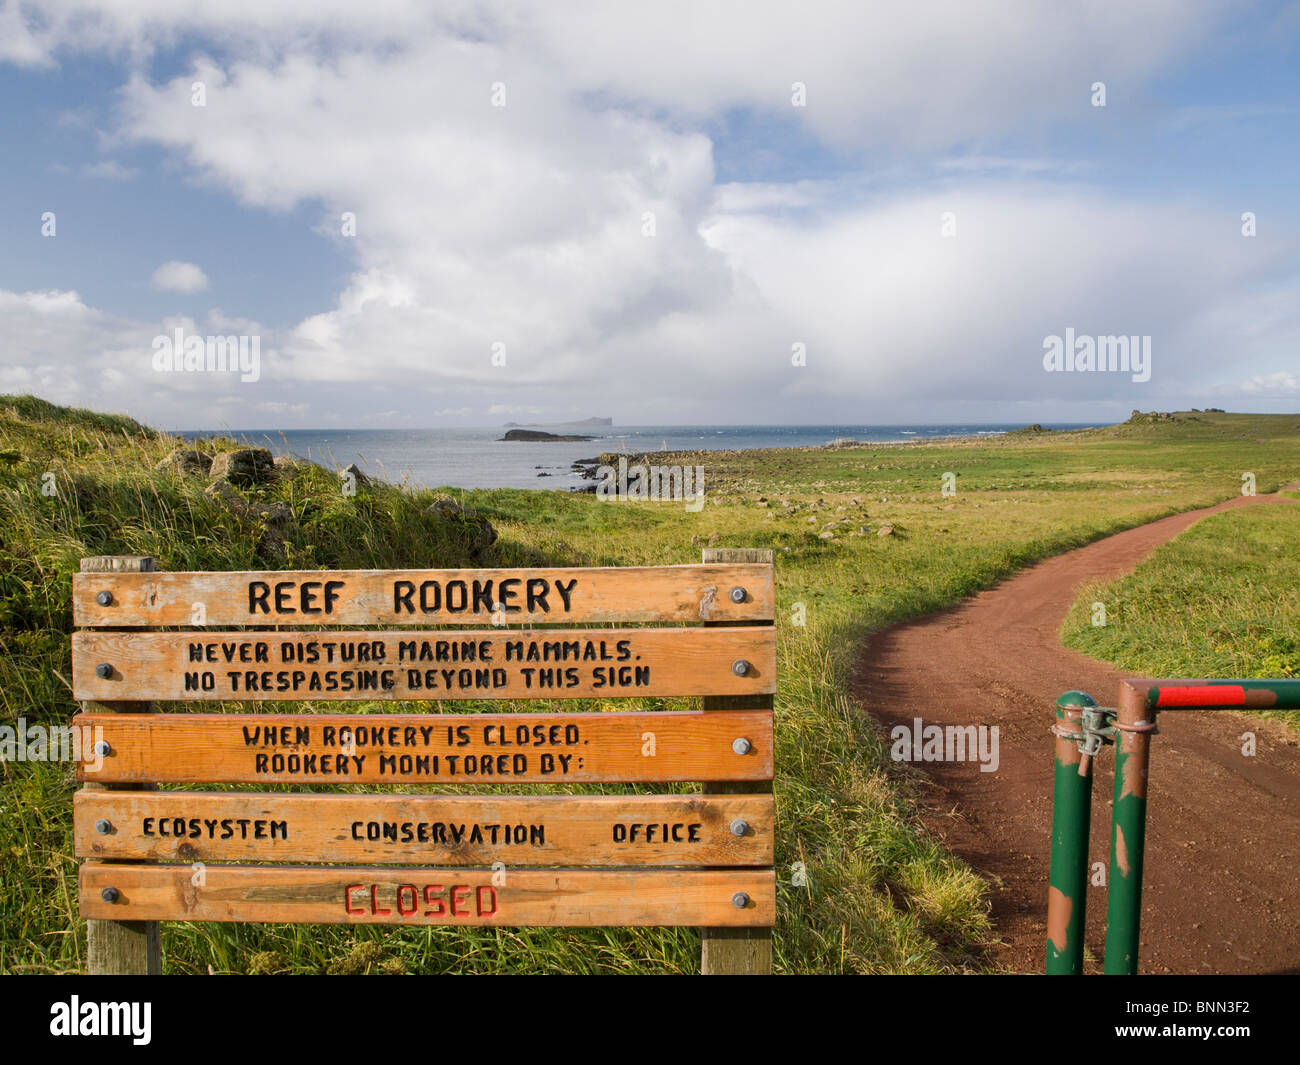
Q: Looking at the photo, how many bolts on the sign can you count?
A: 10